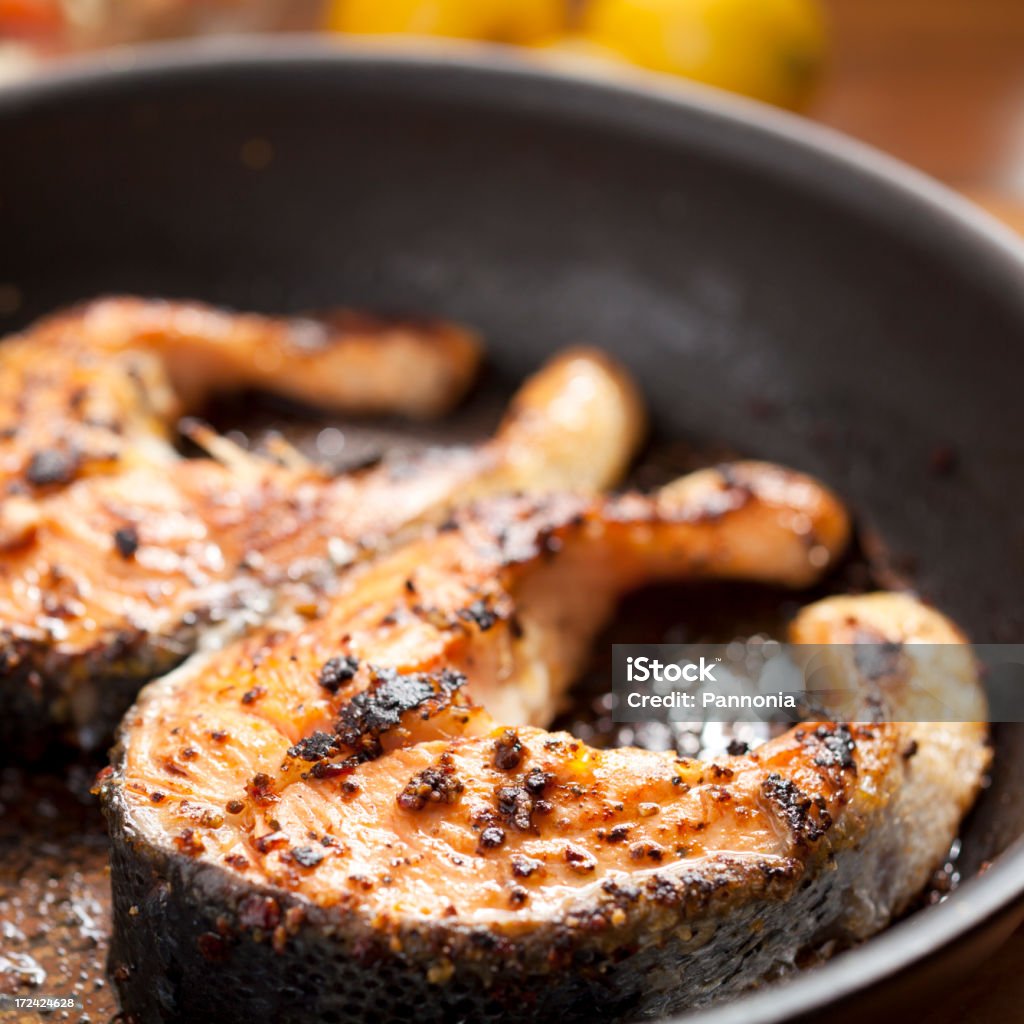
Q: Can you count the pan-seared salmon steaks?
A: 2